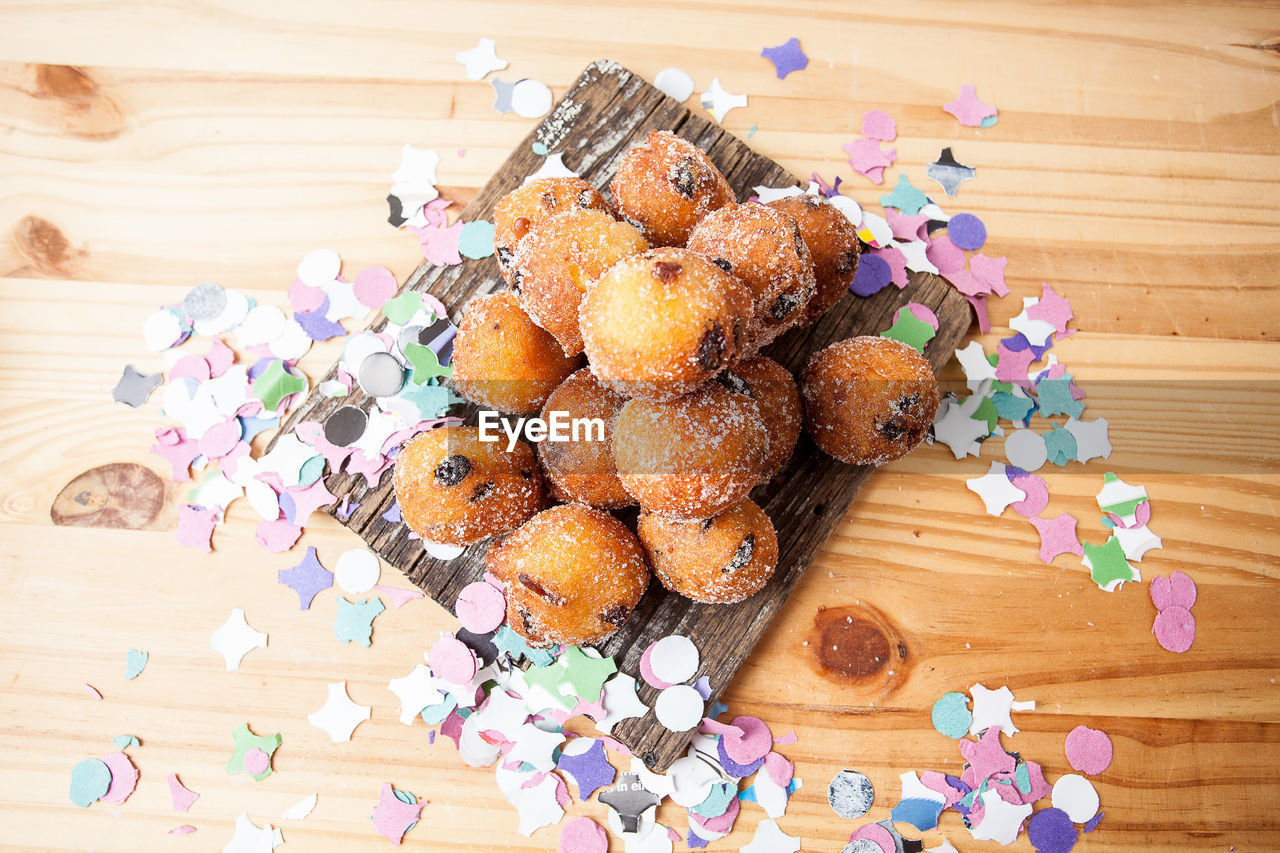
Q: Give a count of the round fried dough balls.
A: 14